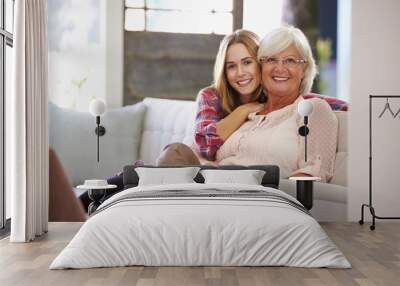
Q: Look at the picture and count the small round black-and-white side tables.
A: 2